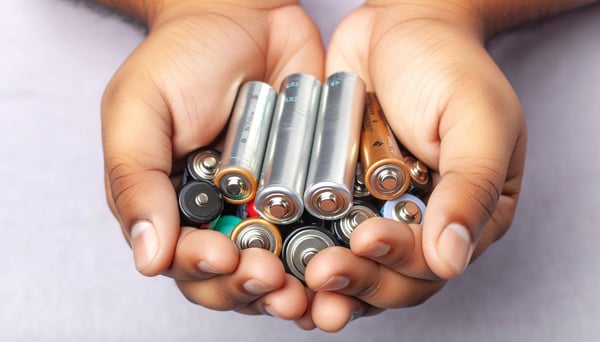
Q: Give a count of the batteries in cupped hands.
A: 14